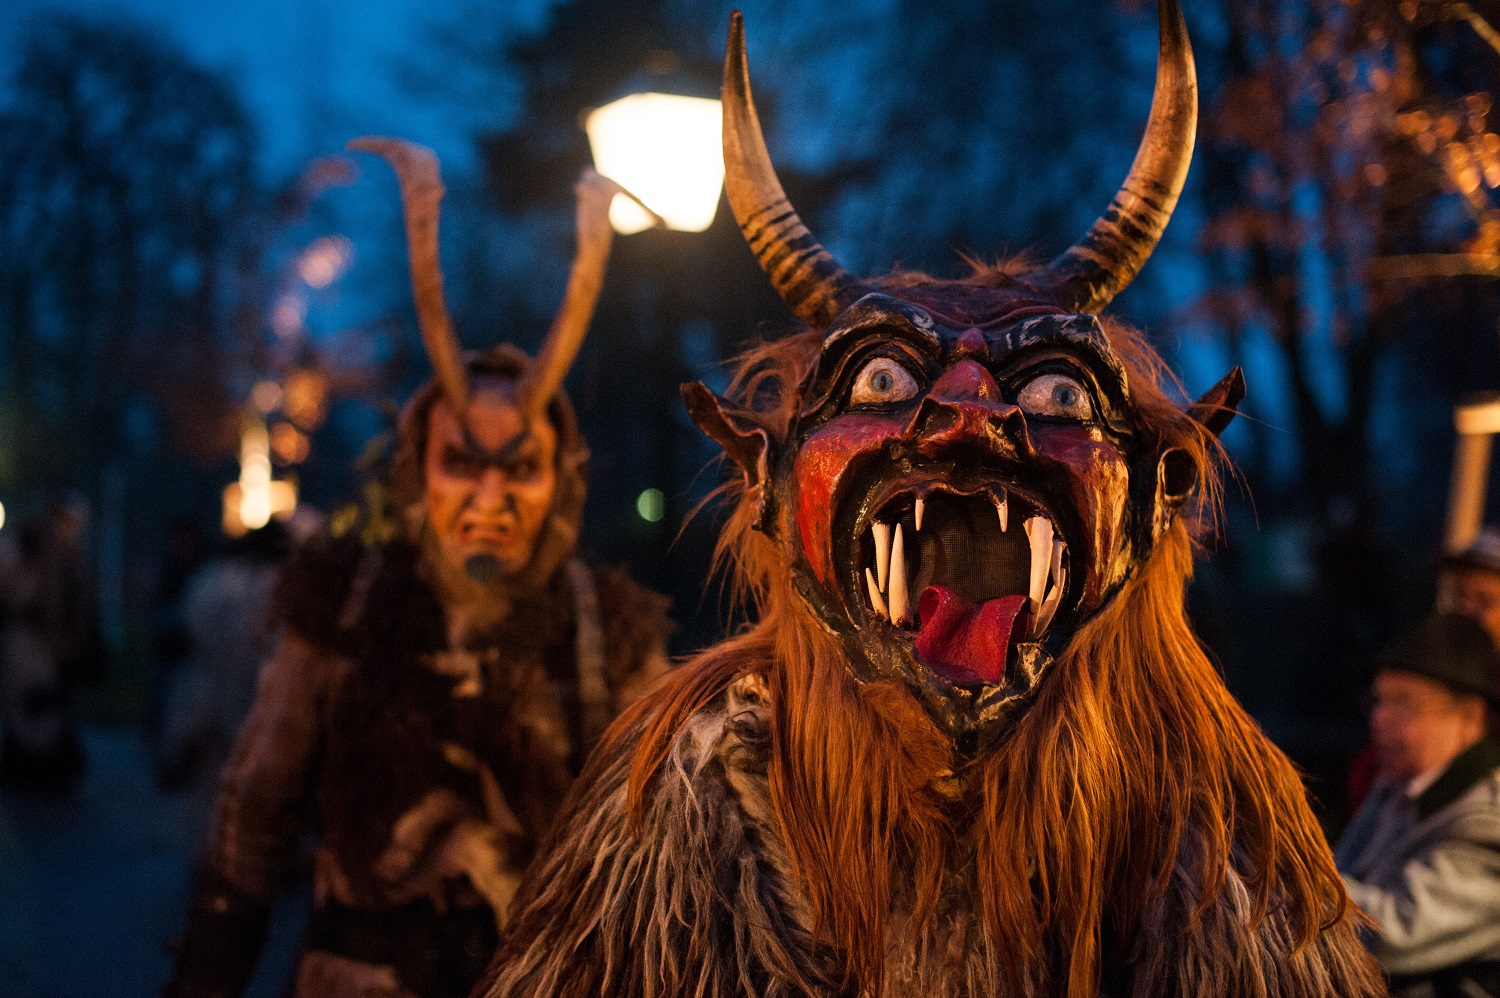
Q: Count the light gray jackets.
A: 1